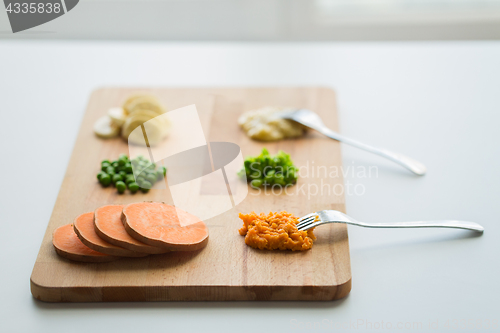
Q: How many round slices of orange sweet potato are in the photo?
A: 4